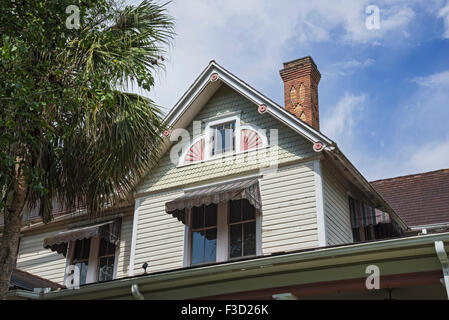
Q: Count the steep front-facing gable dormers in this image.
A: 1